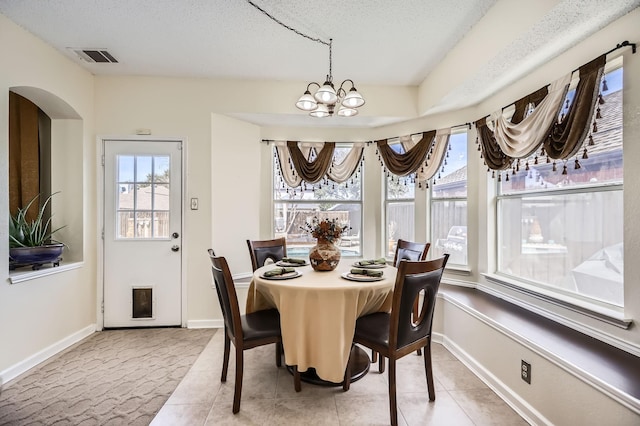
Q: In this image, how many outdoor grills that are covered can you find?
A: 1